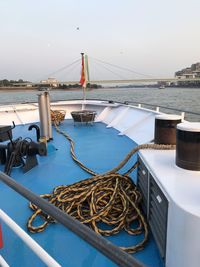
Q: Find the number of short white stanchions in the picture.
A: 3